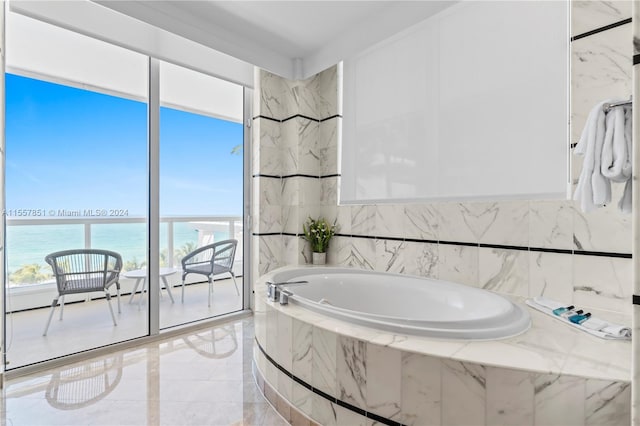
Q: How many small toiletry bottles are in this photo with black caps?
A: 3